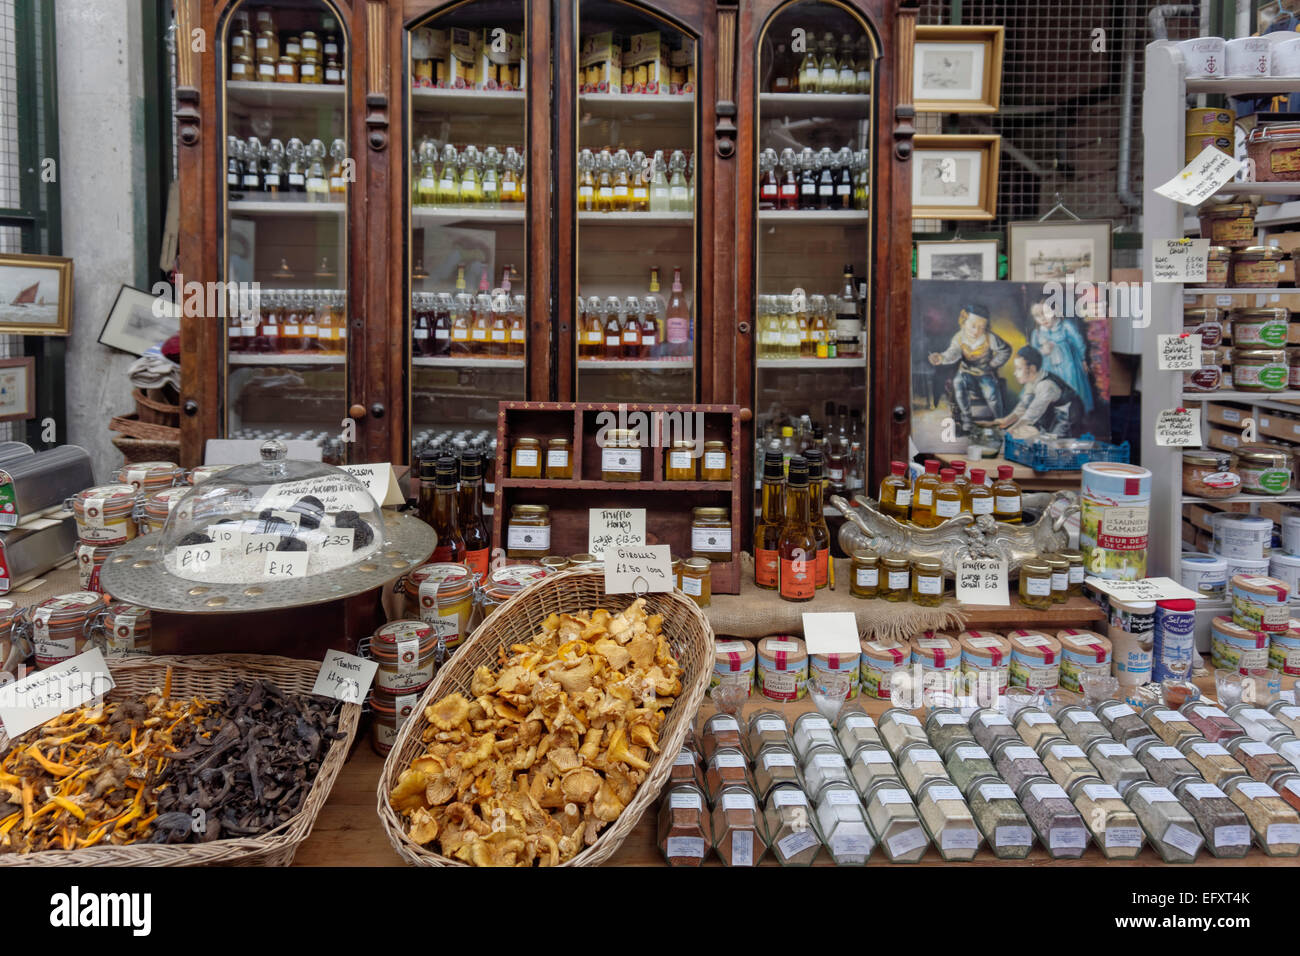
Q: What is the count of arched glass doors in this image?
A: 4